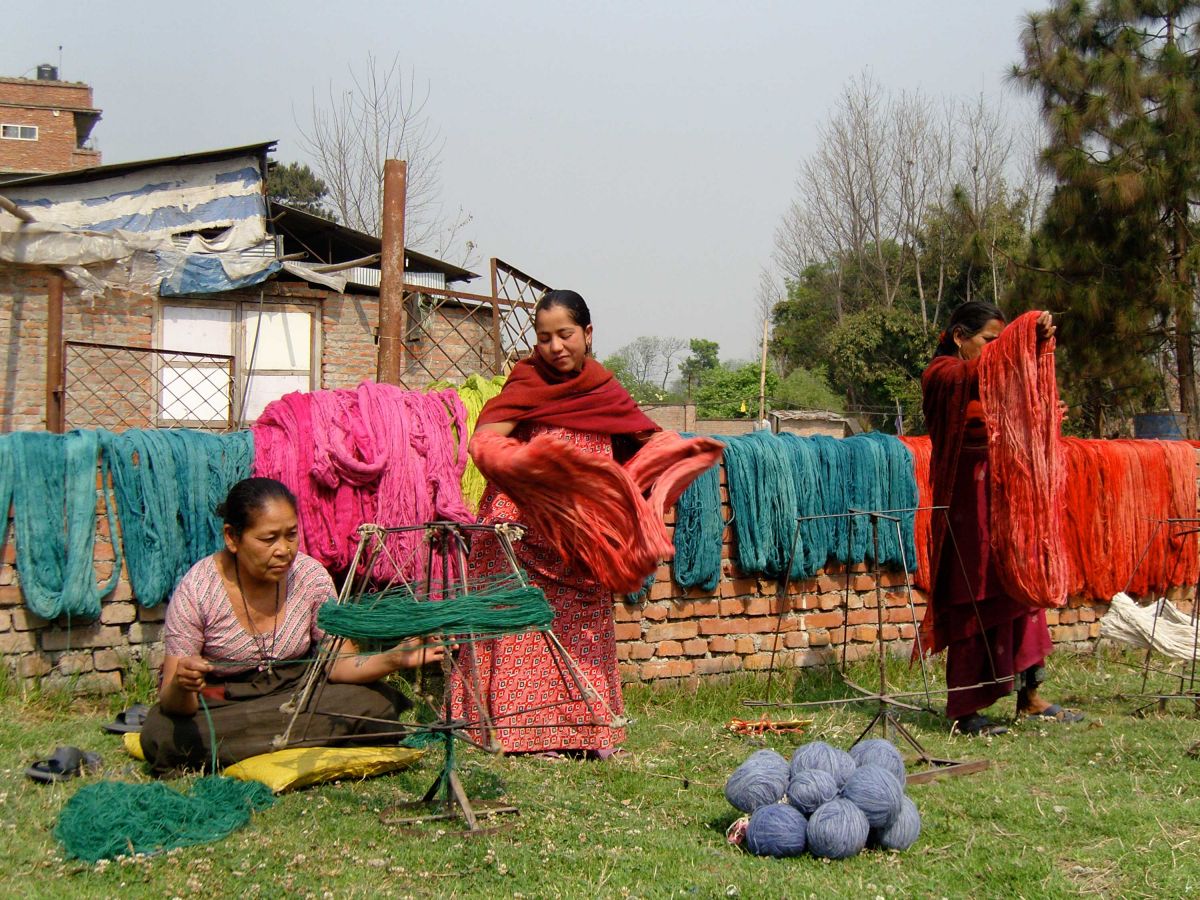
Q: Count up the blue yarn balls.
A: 8